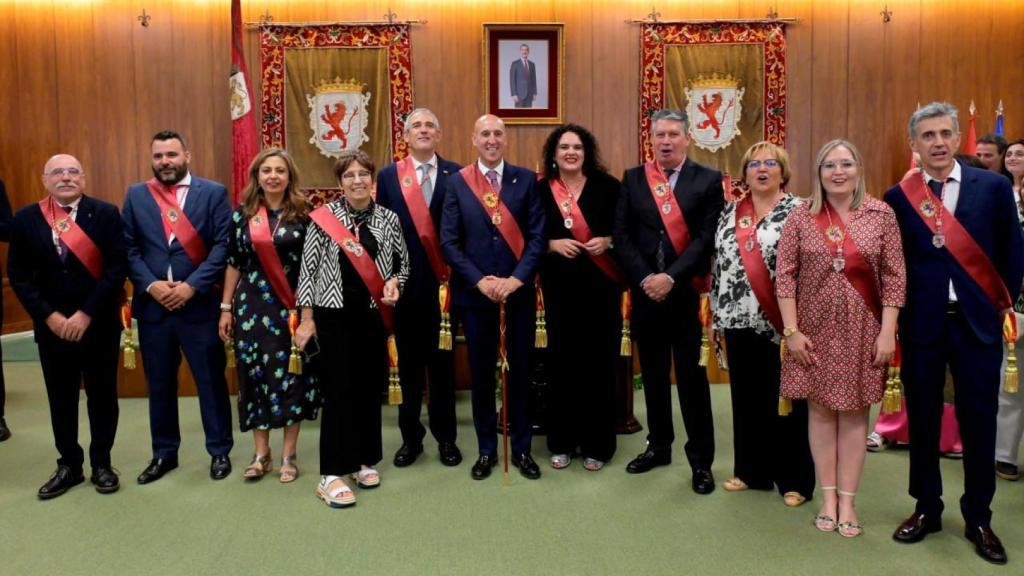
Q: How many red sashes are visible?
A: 11